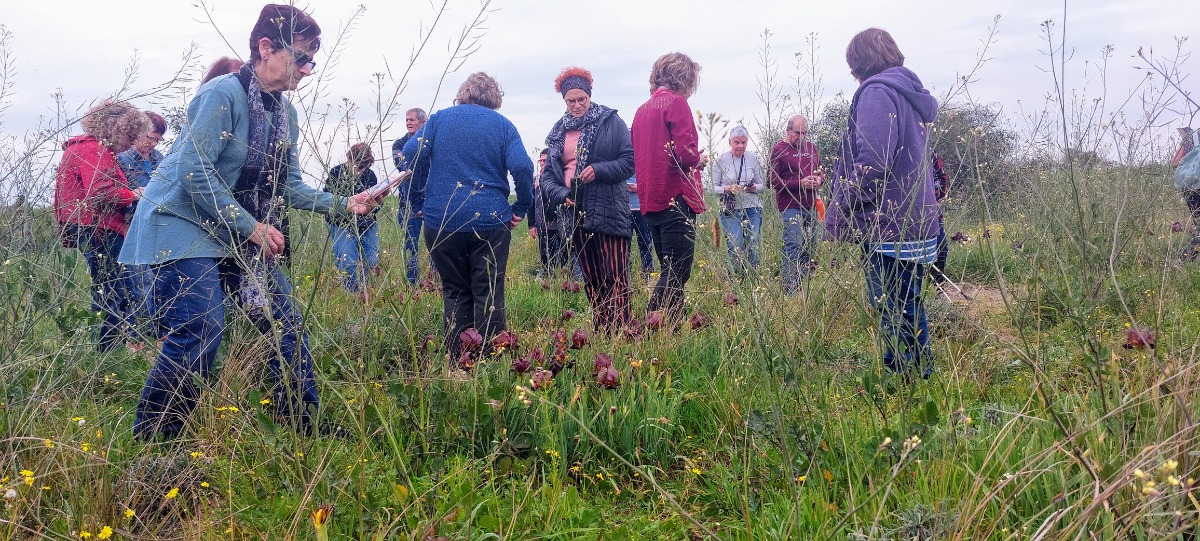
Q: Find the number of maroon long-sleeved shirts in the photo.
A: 2